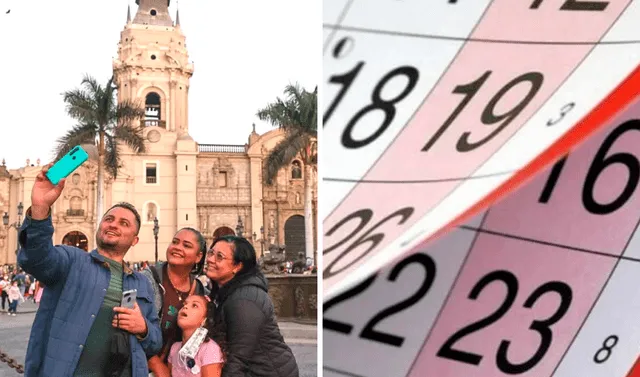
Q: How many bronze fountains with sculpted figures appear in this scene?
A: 1